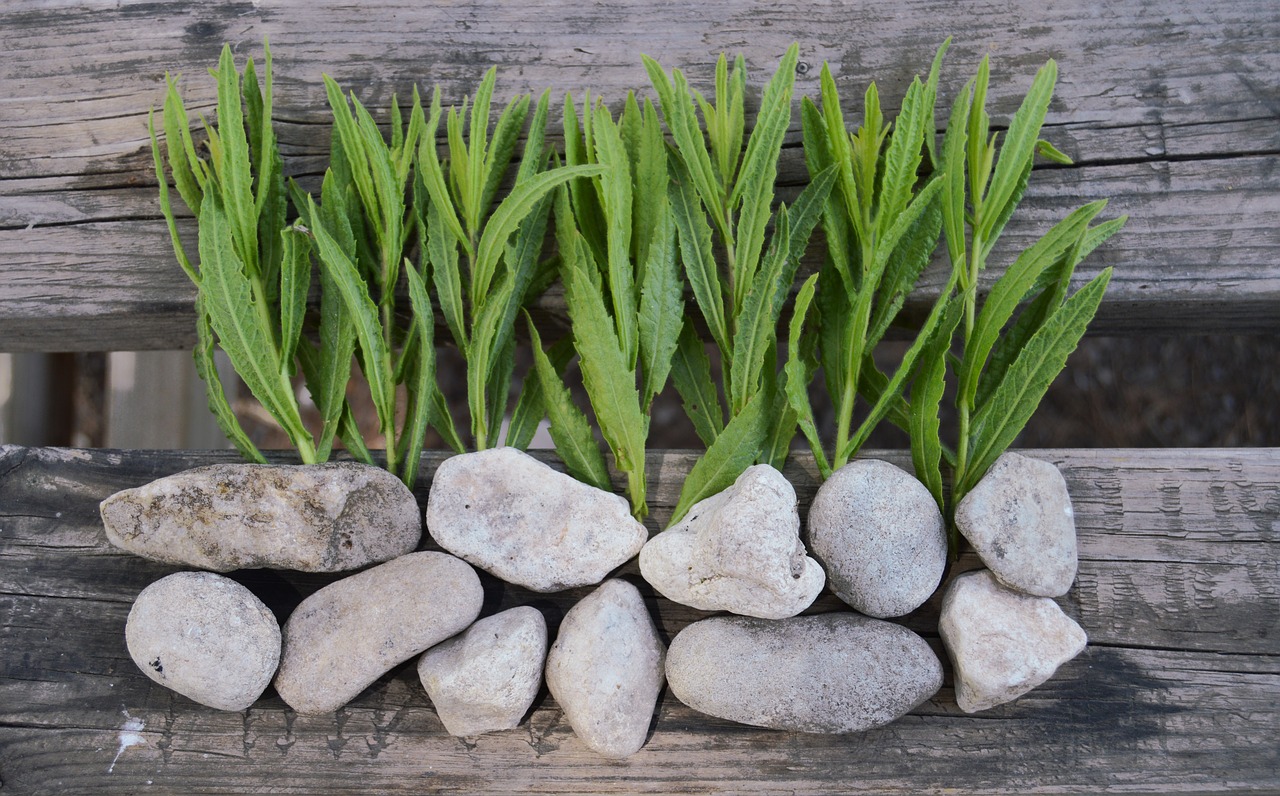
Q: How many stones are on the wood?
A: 11